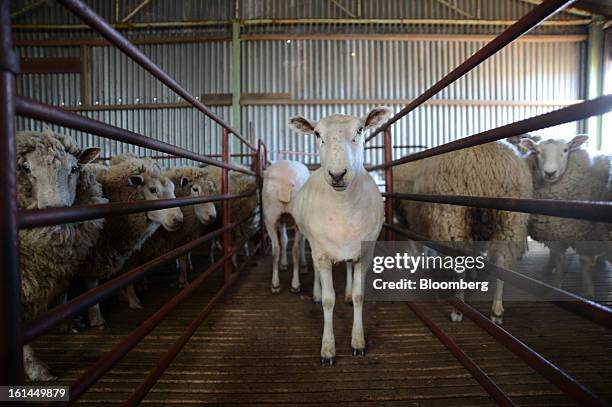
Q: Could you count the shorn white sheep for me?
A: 2